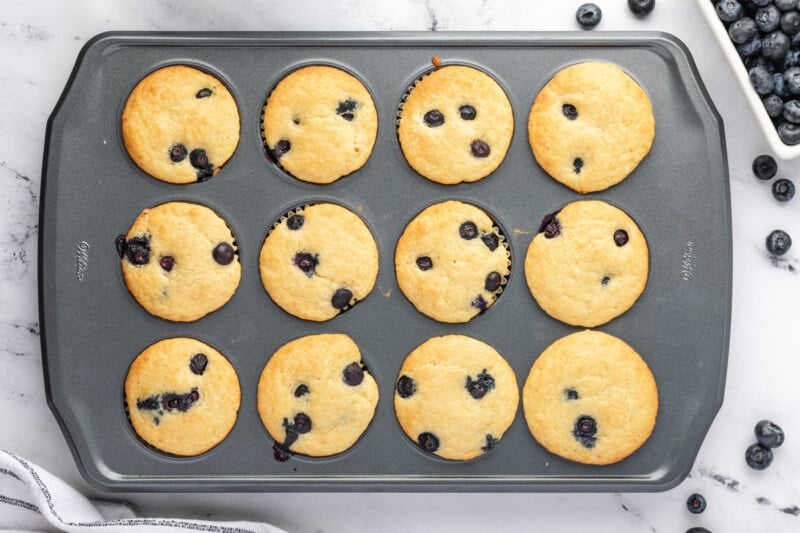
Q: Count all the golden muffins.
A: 12